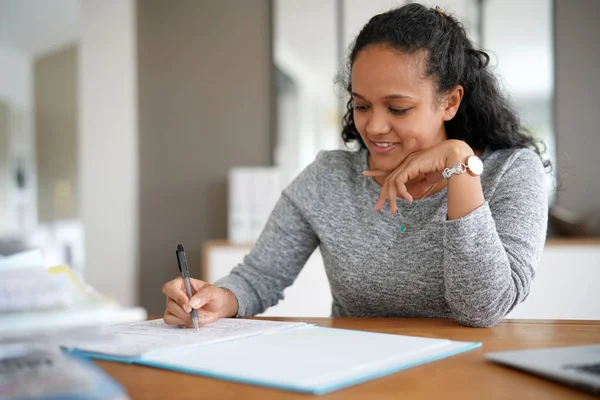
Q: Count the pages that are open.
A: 2